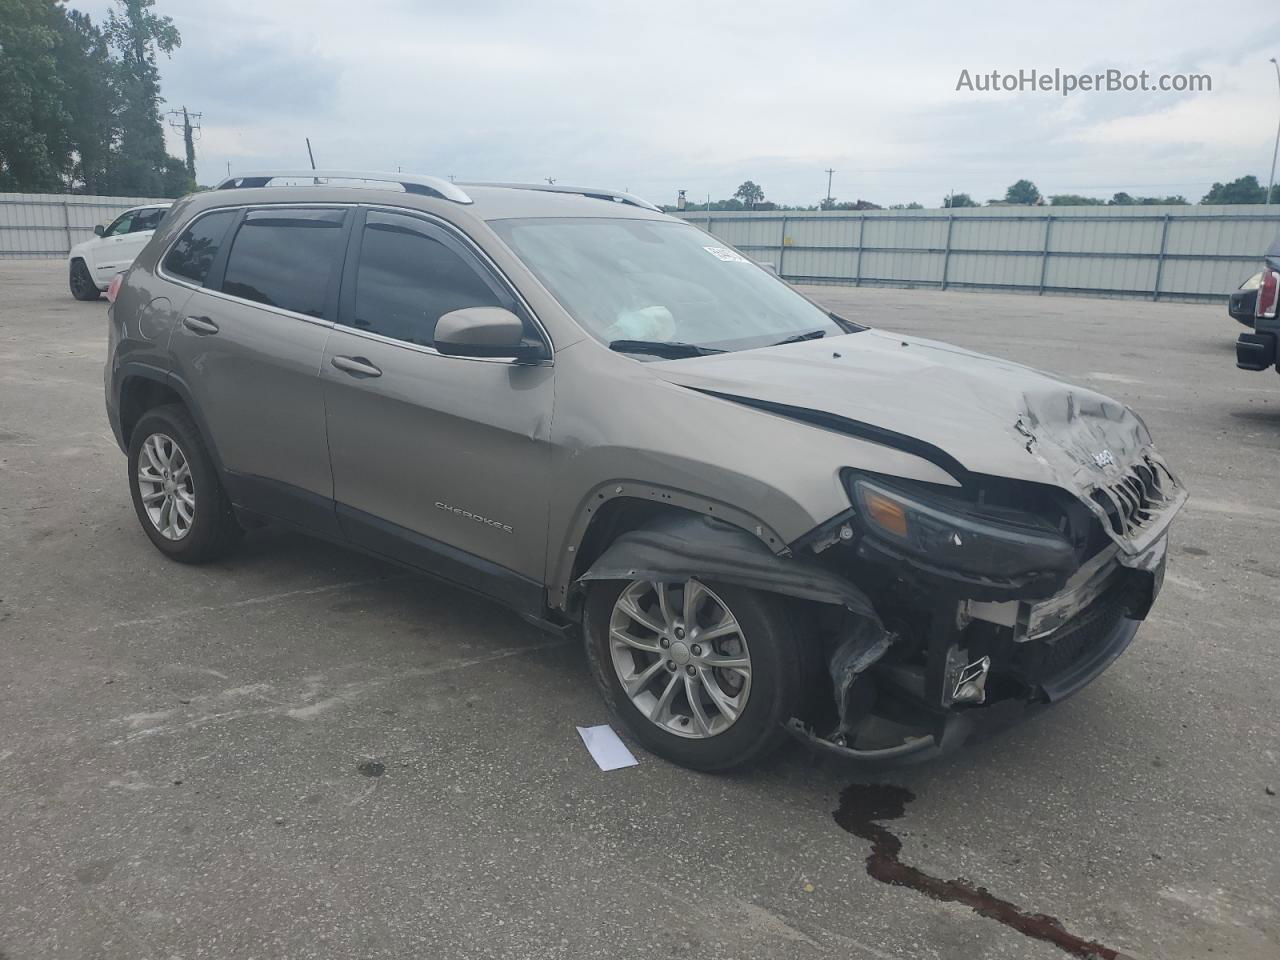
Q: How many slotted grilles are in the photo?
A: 1